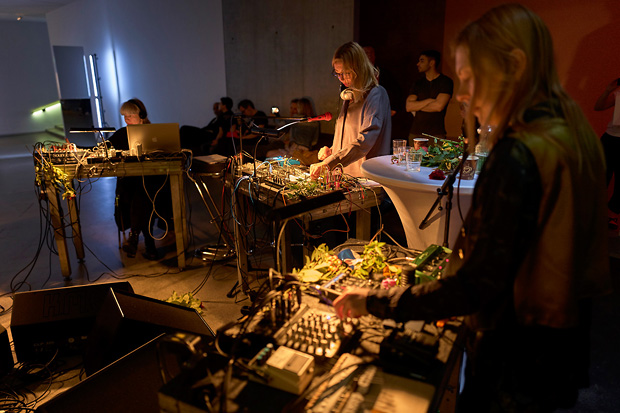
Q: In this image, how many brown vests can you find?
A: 1